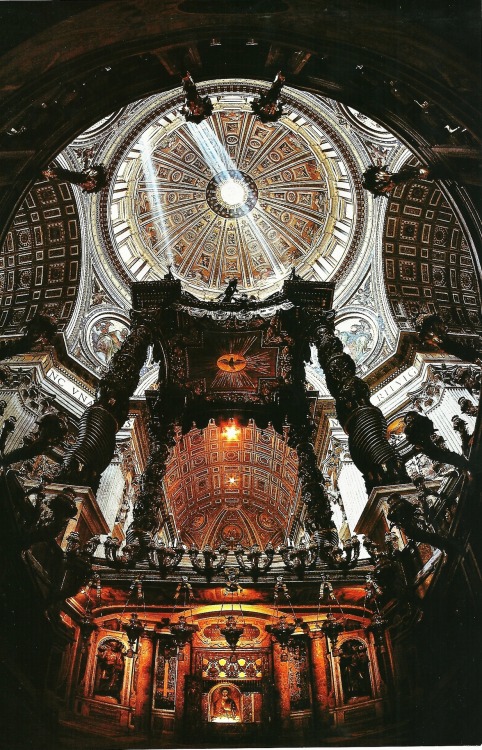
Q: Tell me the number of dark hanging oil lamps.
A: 7